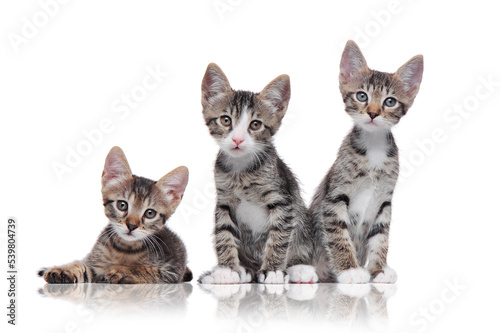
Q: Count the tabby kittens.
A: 3